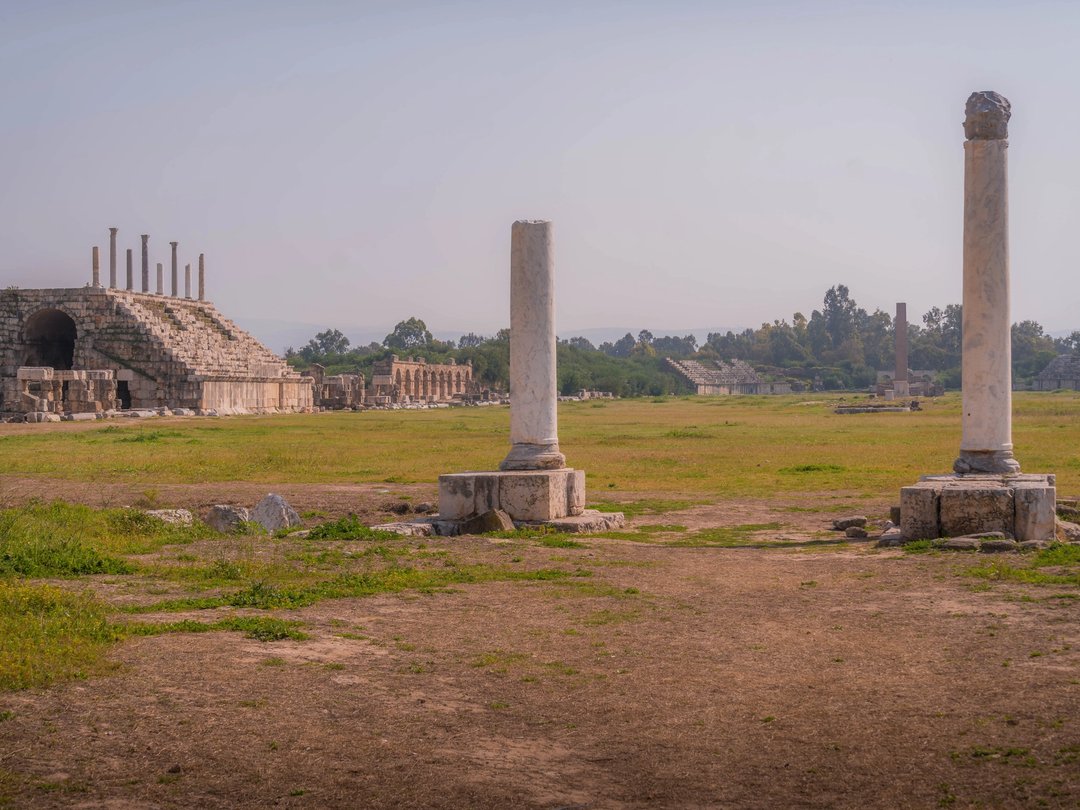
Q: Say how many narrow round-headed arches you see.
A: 9